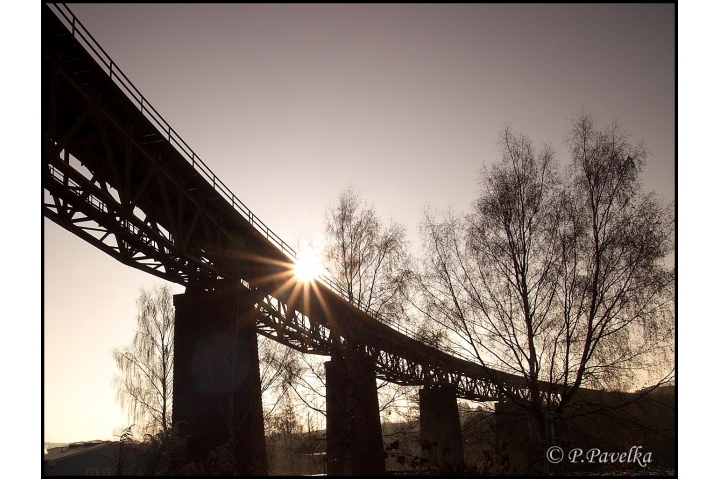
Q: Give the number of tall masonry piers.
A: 4